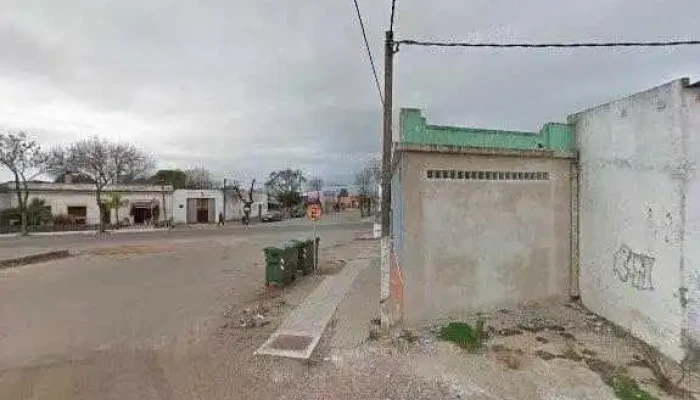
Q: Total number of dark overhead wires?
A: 3